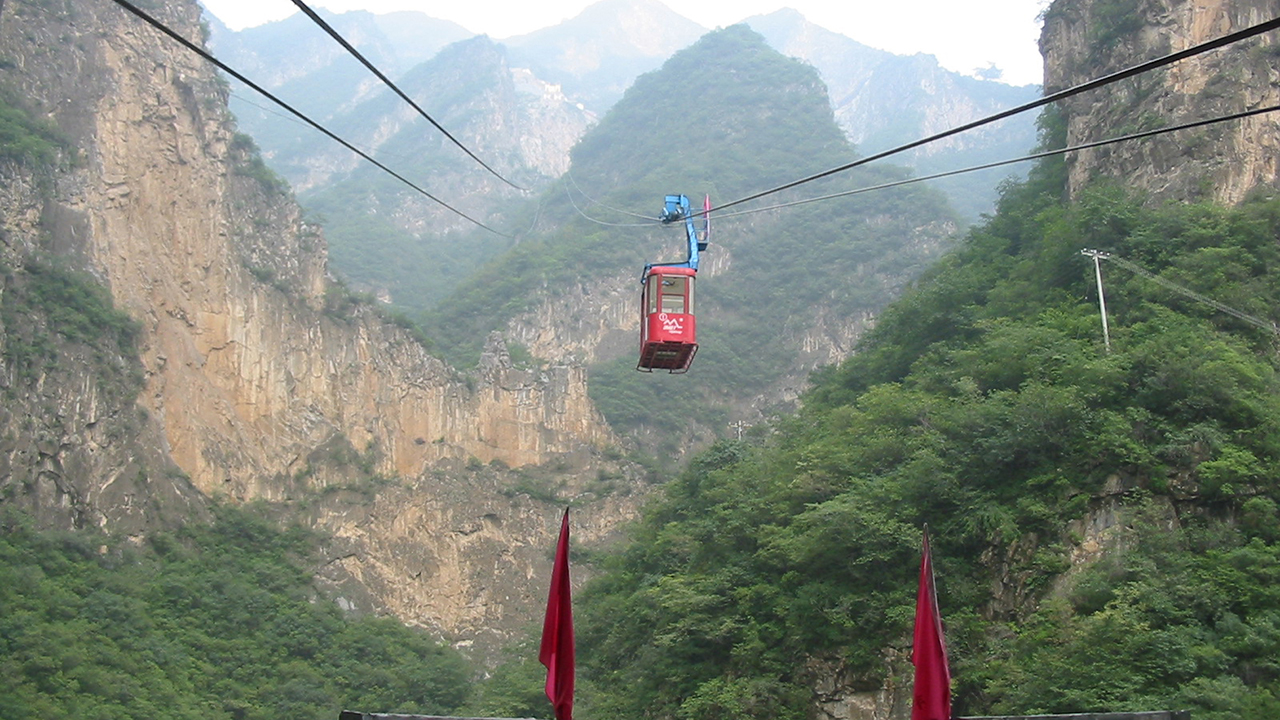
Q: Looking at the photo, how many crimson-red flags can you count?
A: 2